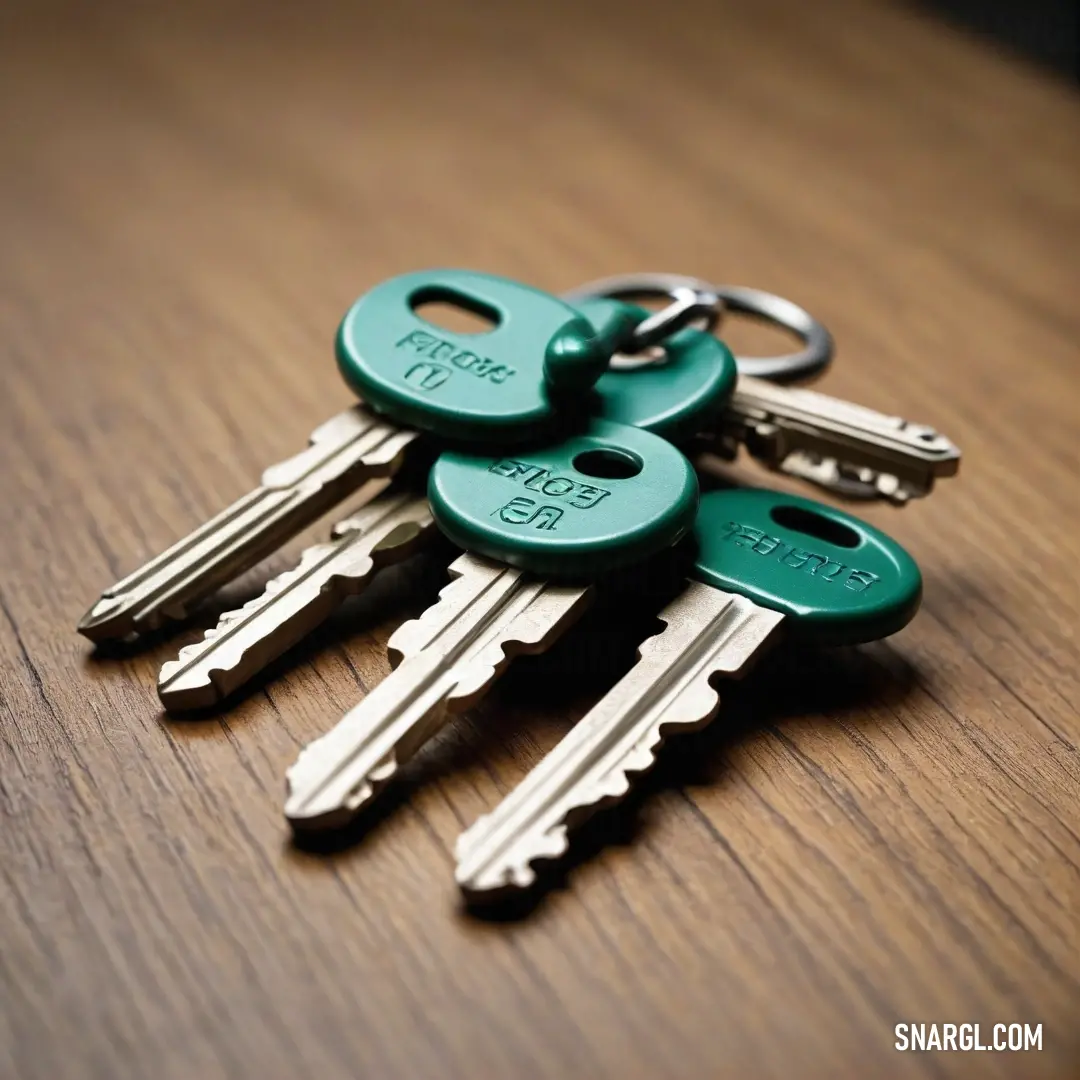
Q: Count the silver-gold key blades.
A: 5